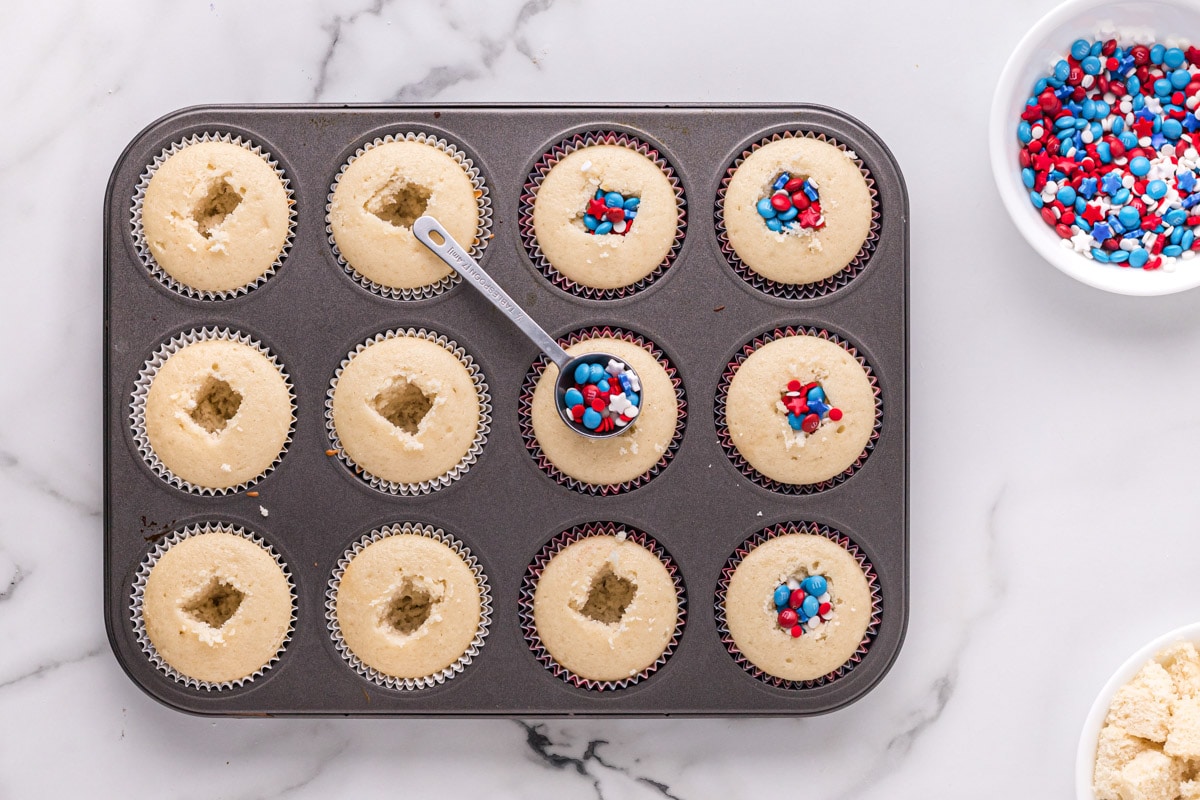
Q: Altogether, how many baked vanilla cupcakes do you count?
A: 12